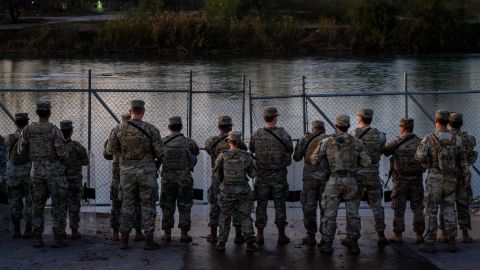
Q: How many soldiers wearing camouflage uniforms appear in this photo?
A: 15